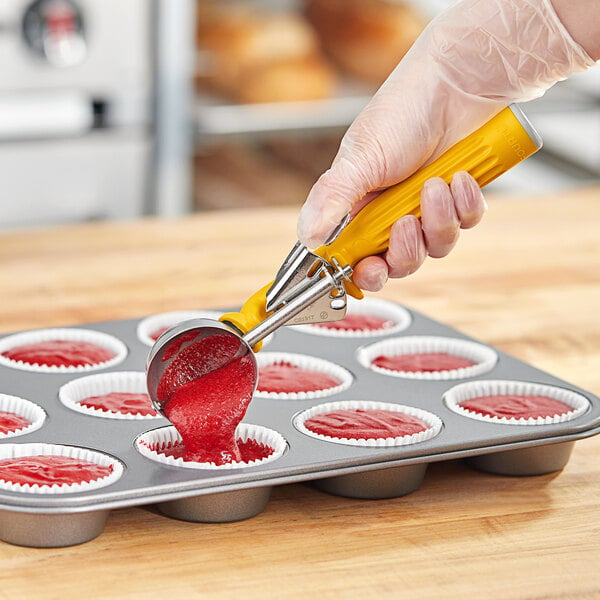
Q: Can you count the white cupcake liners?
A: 11